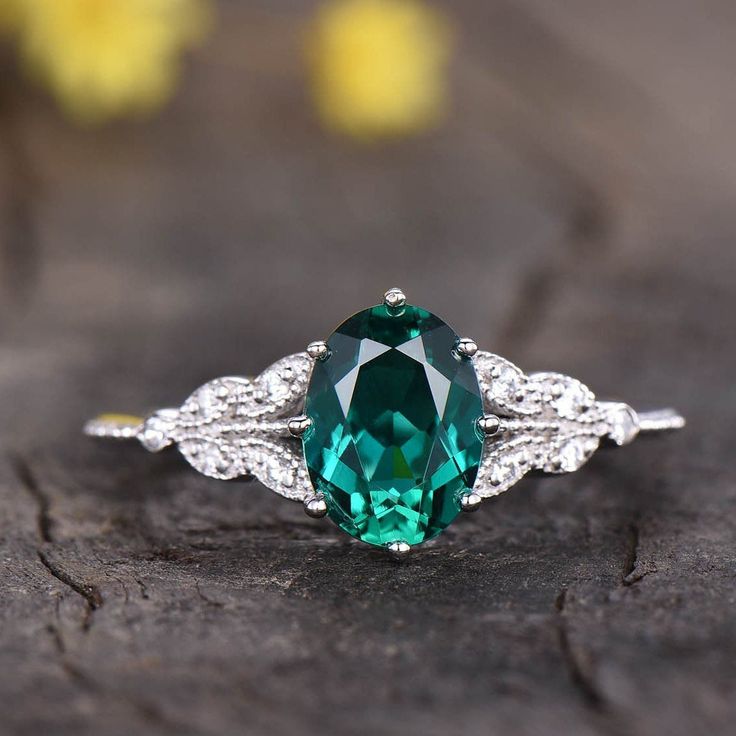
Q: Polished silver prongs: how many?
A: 8